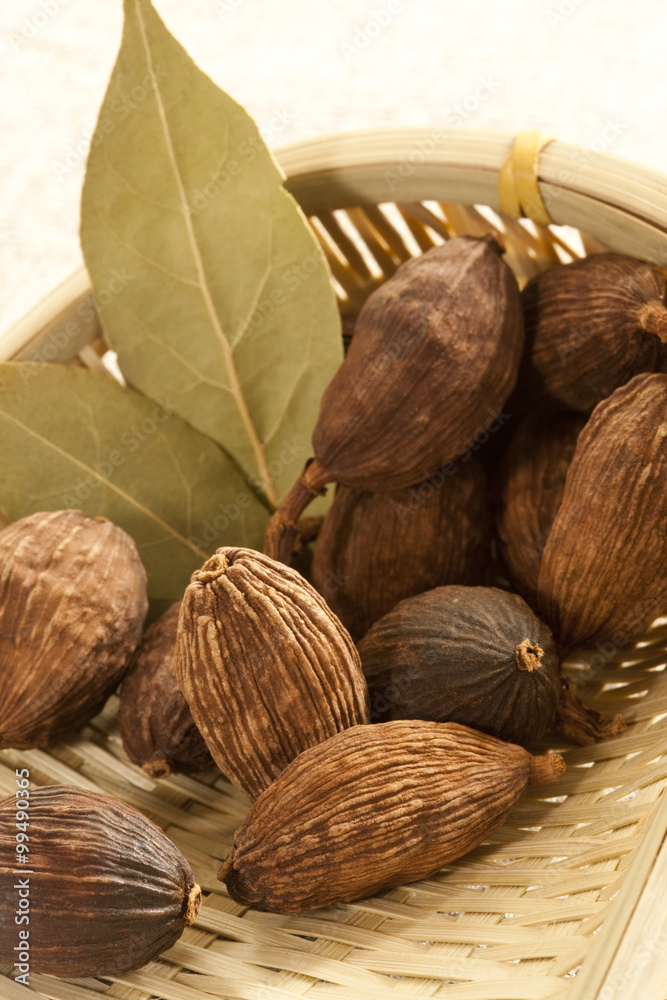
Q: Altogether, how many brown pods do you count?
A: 11